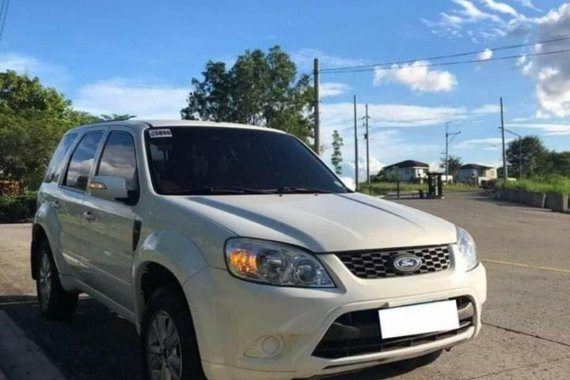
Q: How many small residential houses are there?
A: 2